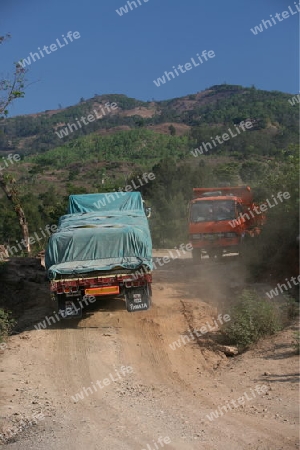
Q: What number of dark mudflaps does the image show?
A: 2